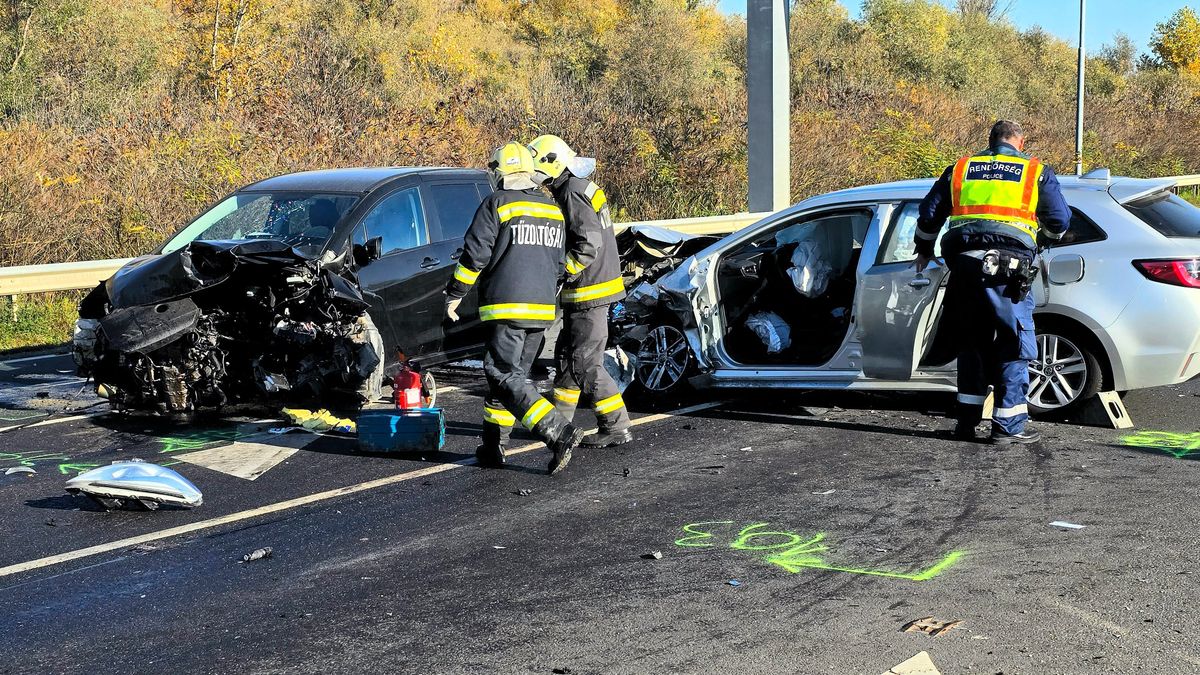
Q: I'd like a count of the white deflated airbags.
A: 2